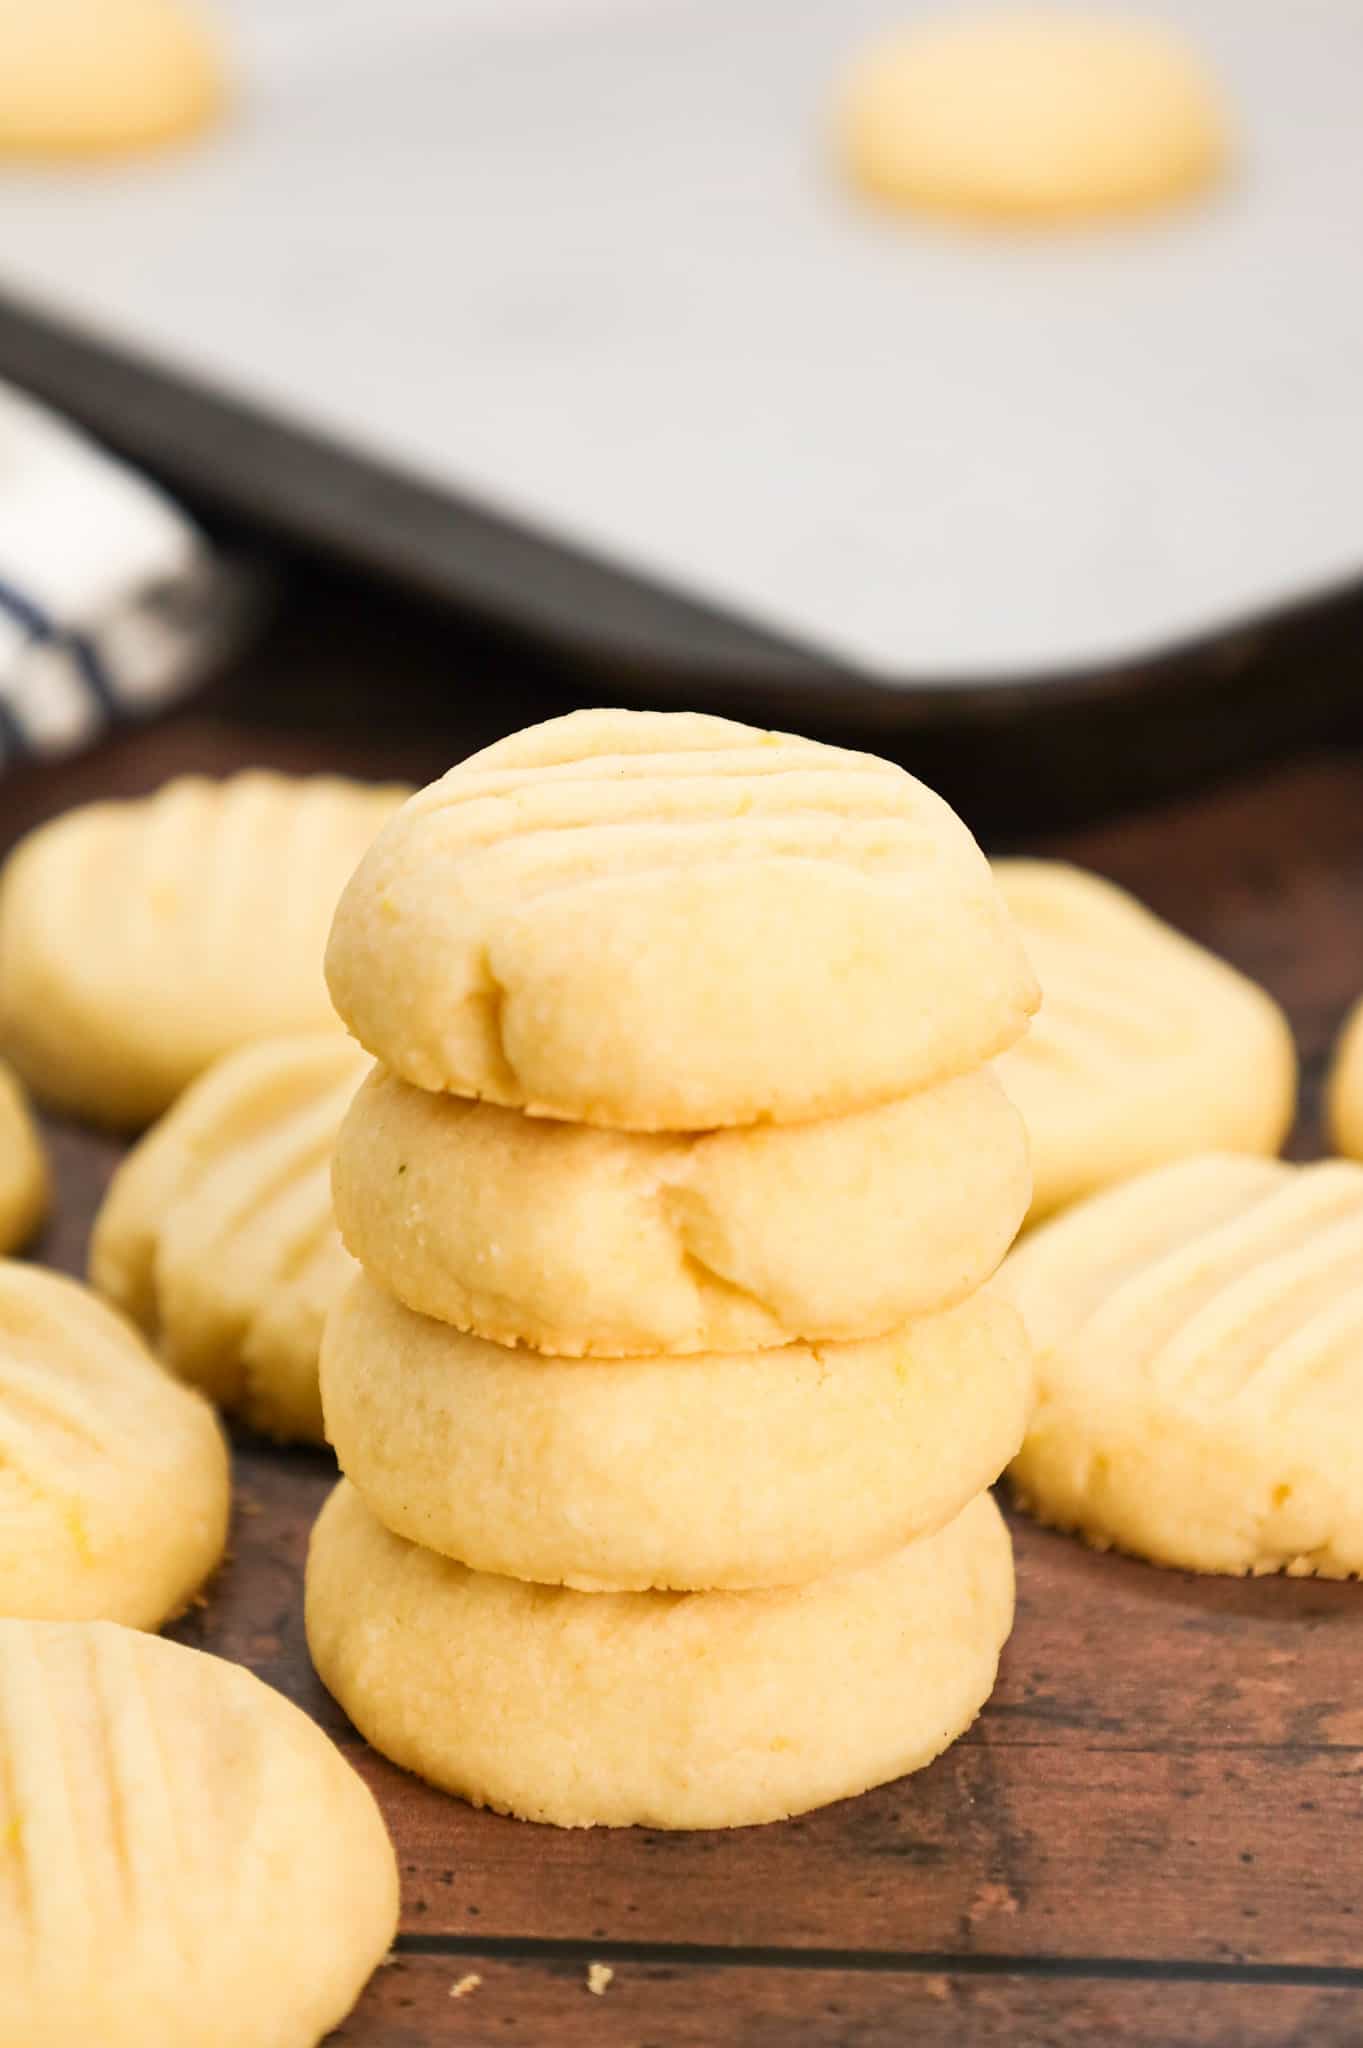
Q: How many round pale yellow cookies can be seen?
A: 14